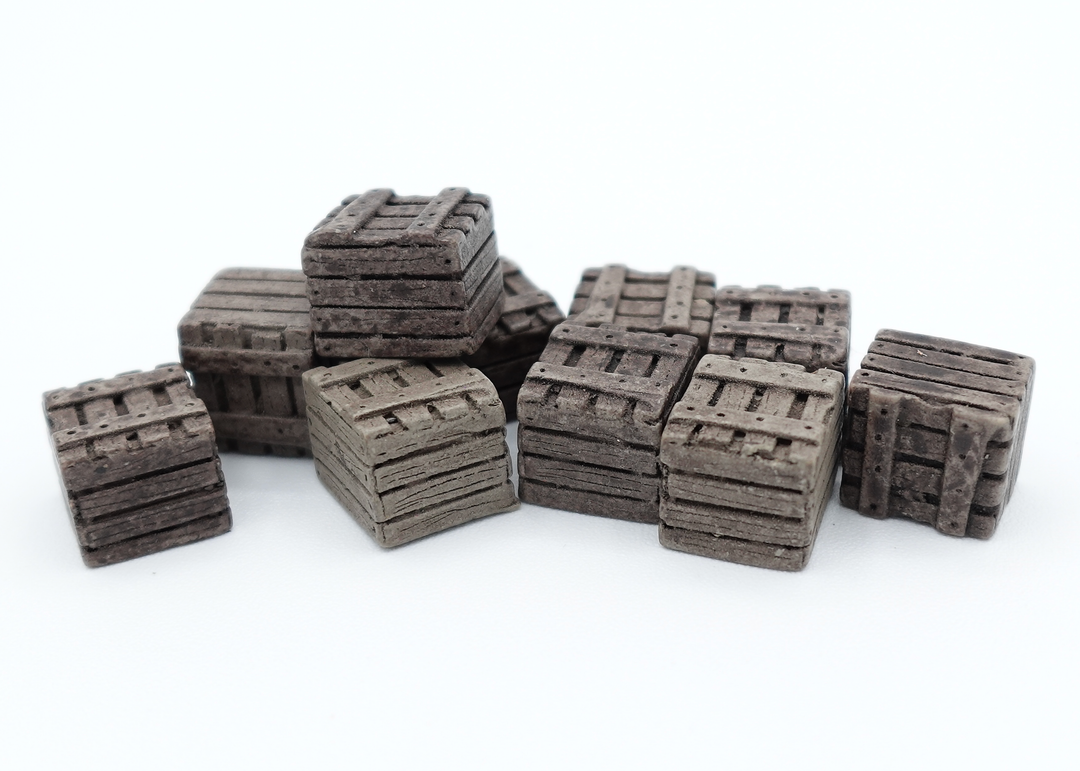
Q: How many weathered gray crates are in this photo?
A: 10